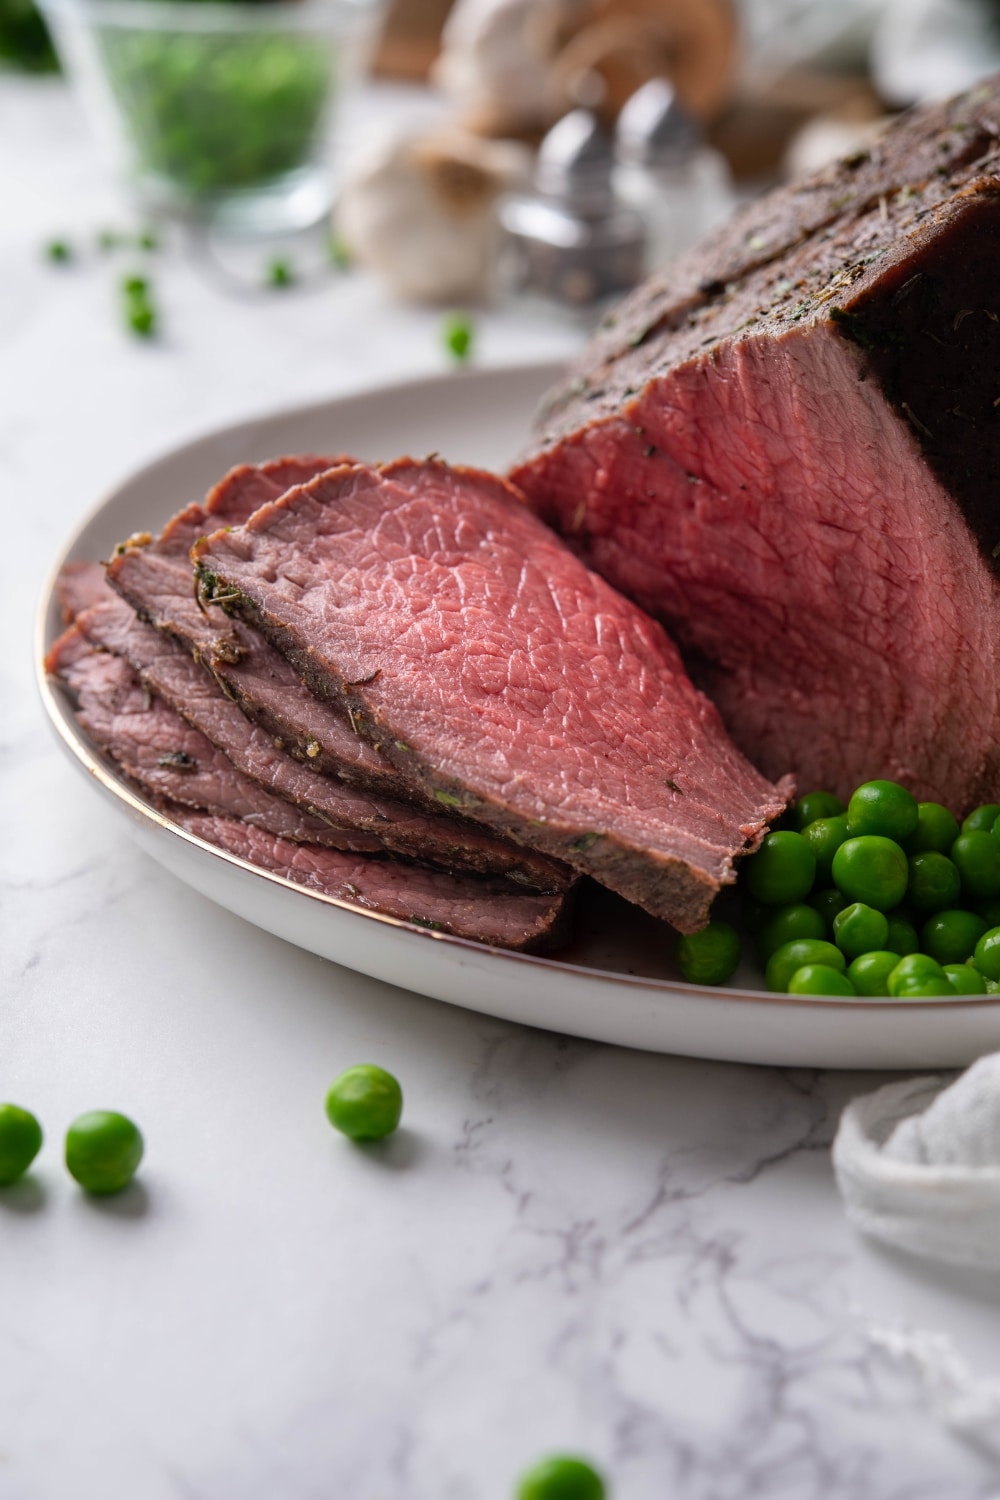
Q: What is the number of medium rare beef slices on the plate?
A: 5